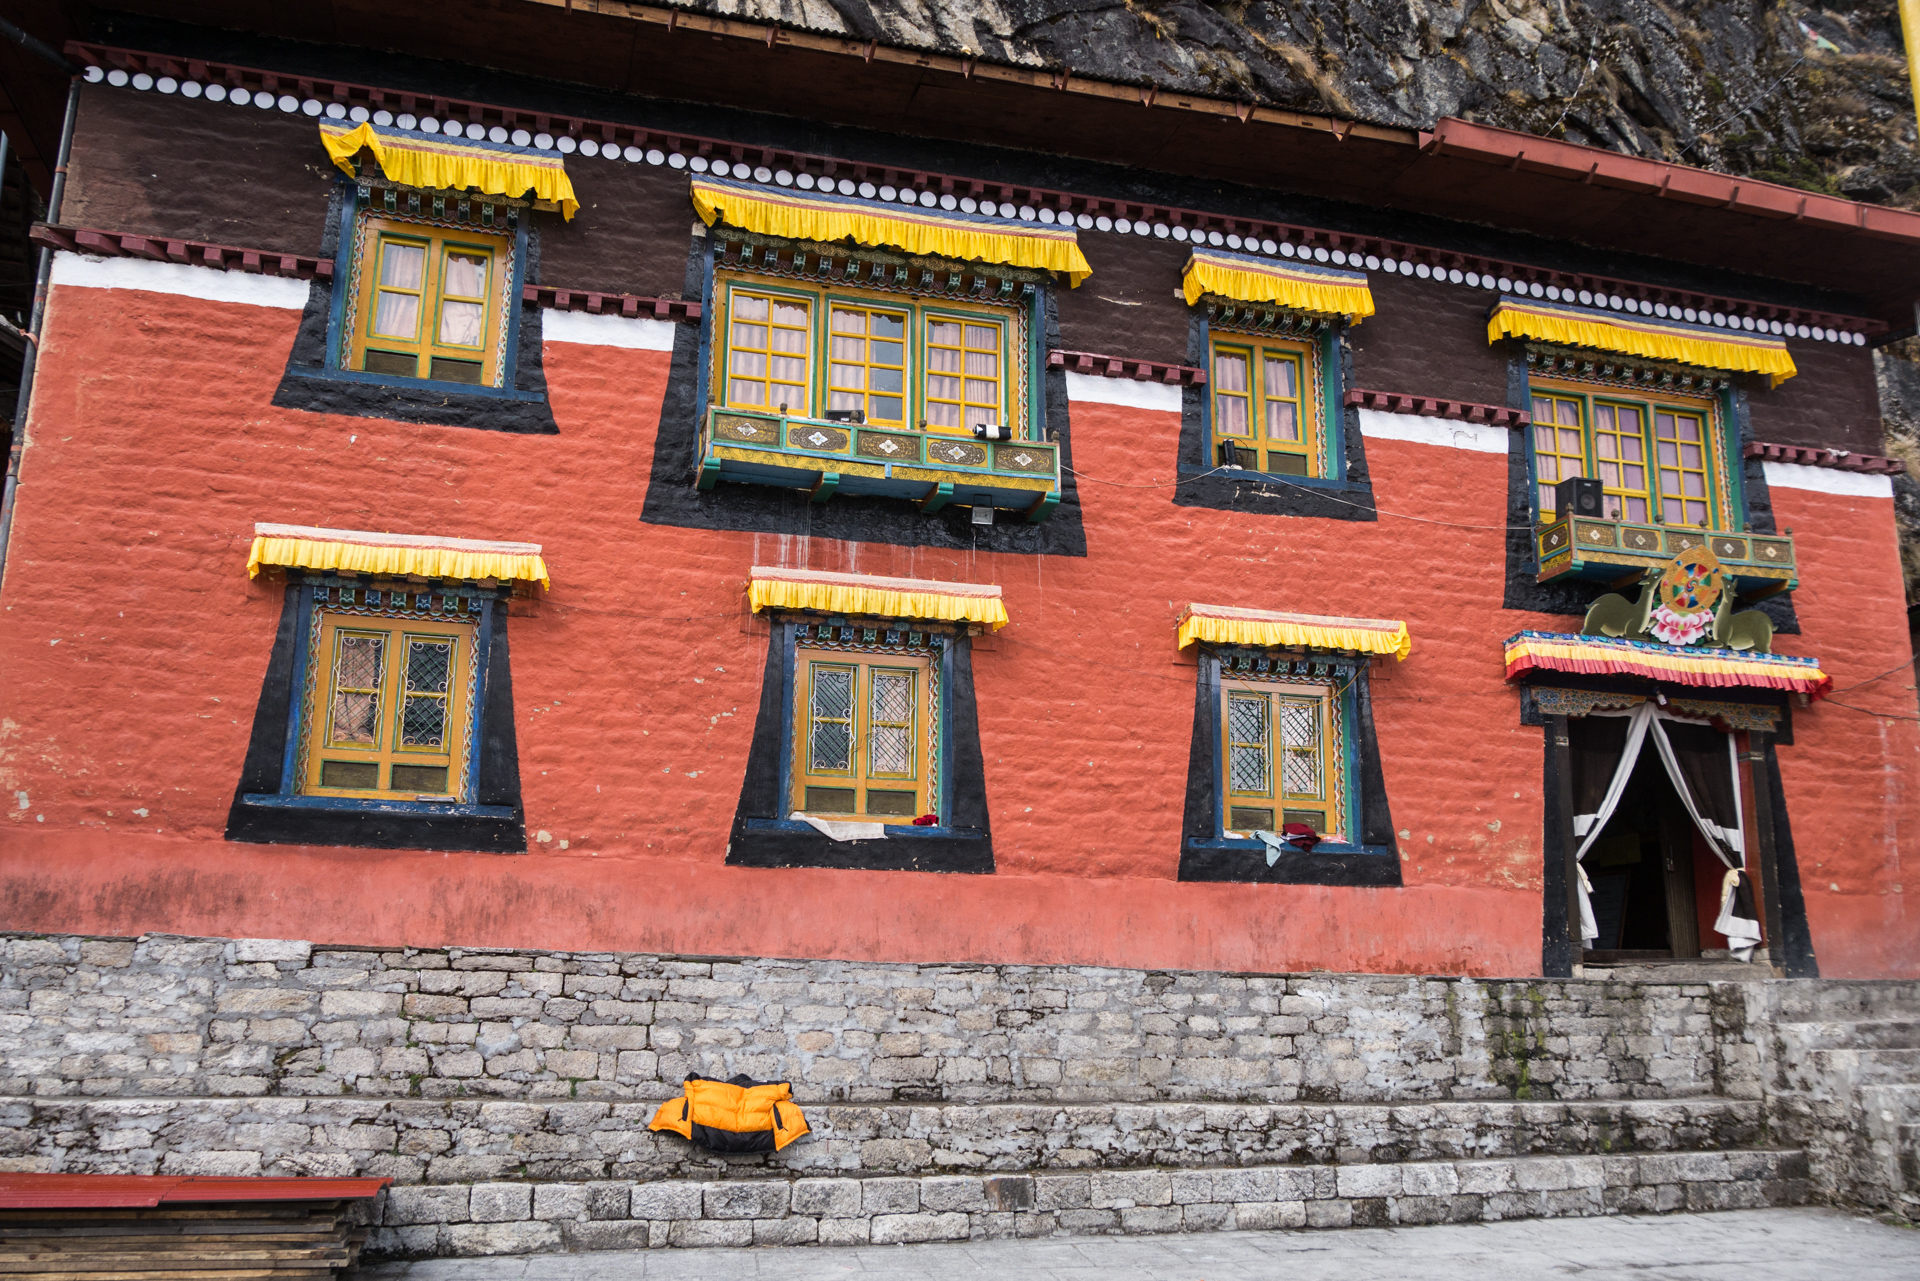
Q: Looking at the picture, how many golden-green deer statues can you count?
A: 2